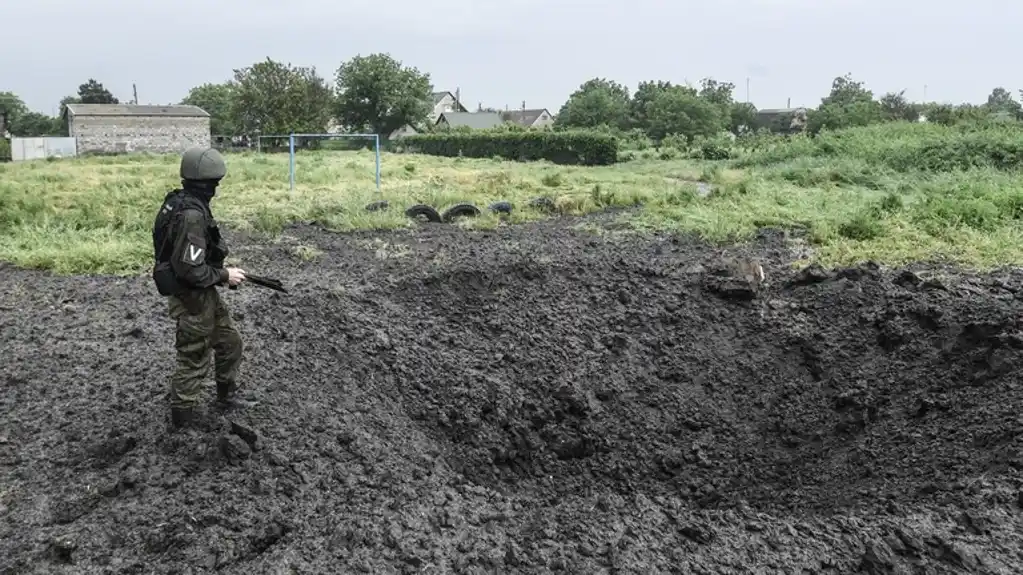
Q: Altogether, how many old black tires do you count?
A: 5